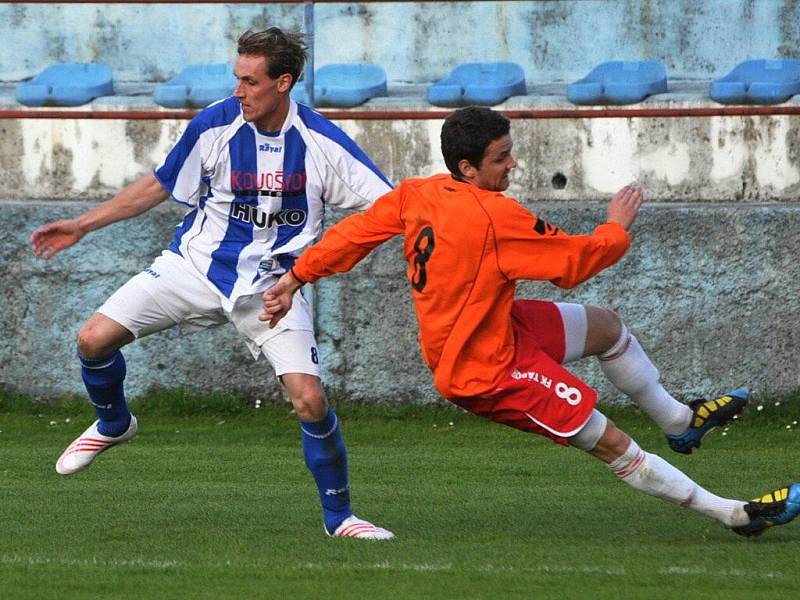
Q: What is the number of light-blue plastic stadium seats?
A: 6